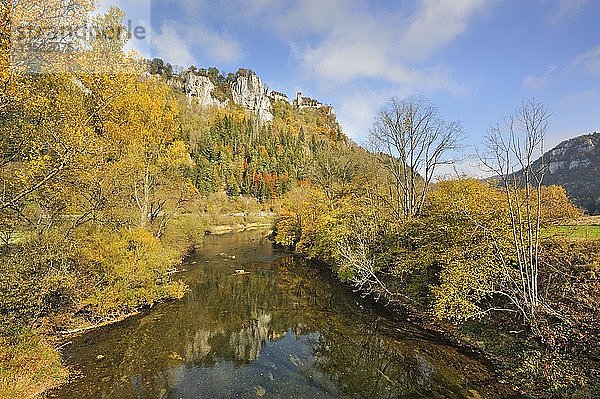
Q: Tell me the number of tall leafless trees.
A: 2